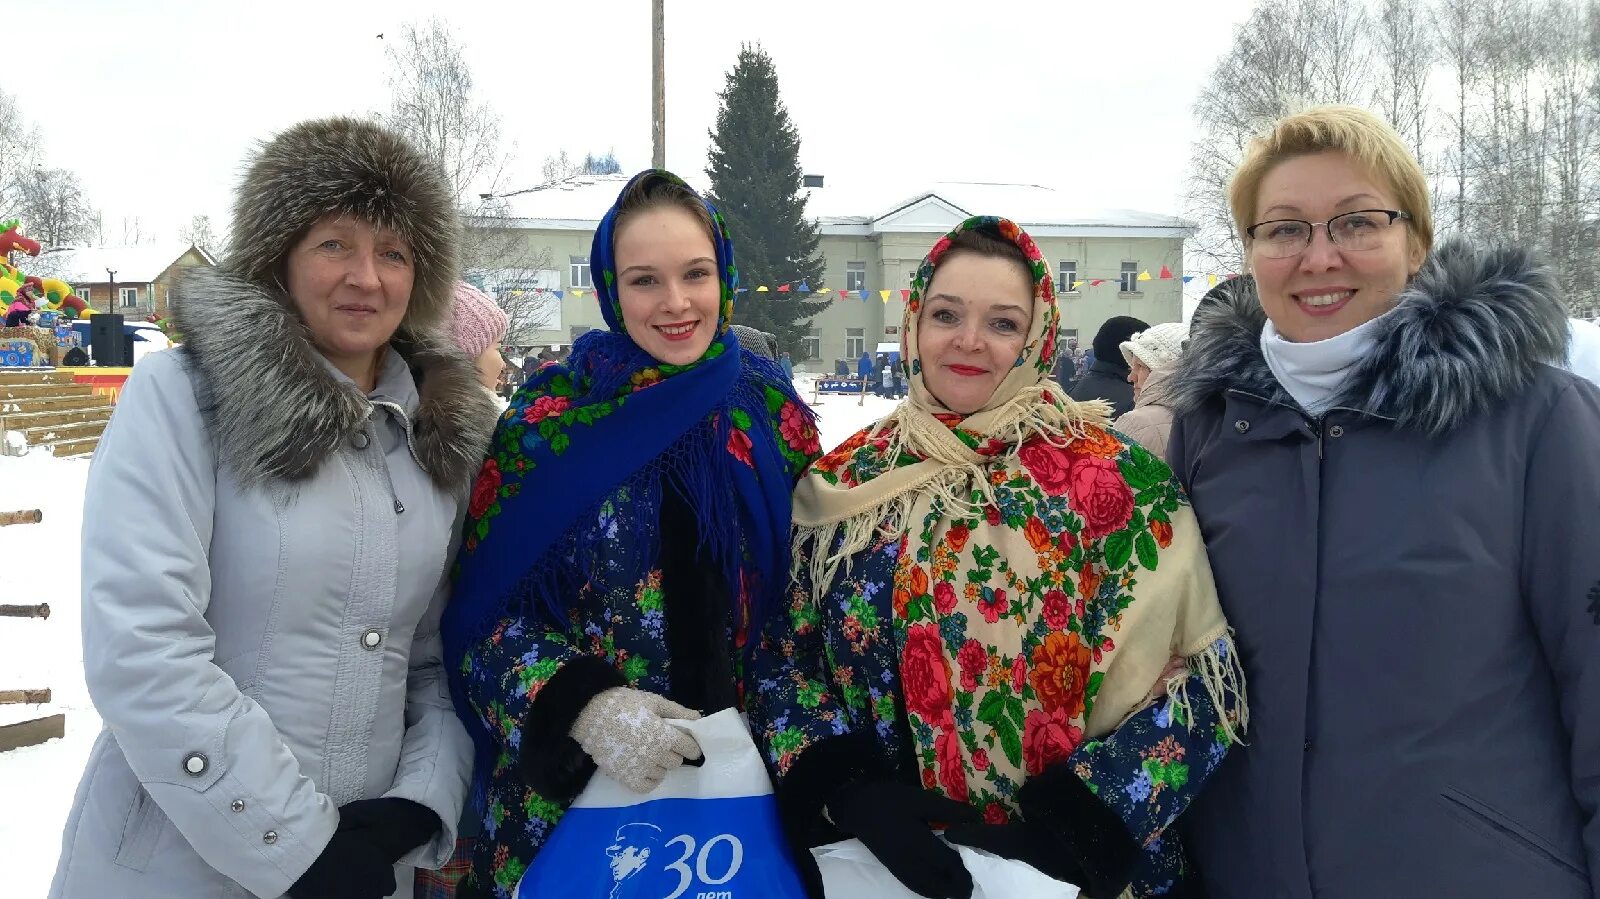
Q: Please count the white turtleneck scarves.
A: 1